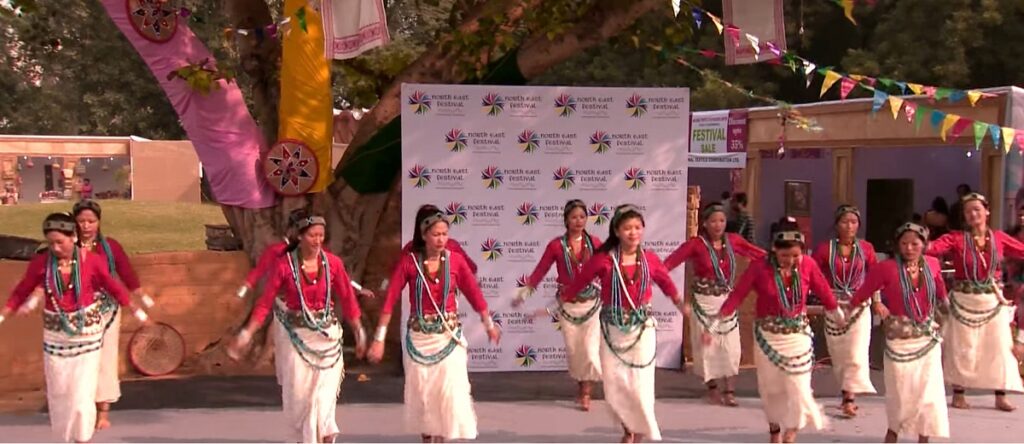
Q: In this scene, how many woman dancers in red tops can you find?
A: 13